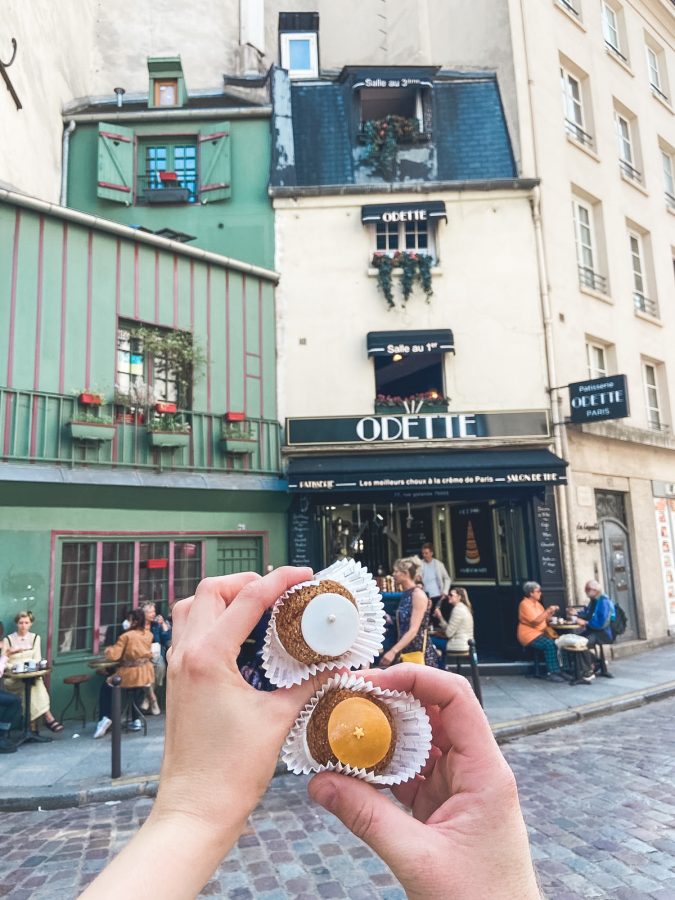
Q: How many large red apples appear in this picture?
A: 0